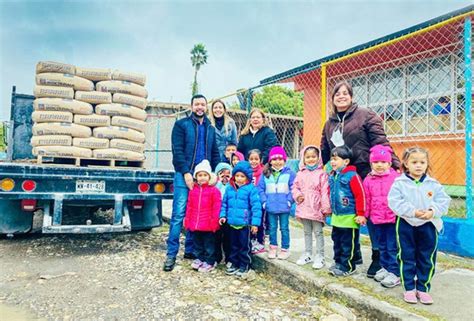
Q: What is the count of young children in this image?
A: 11